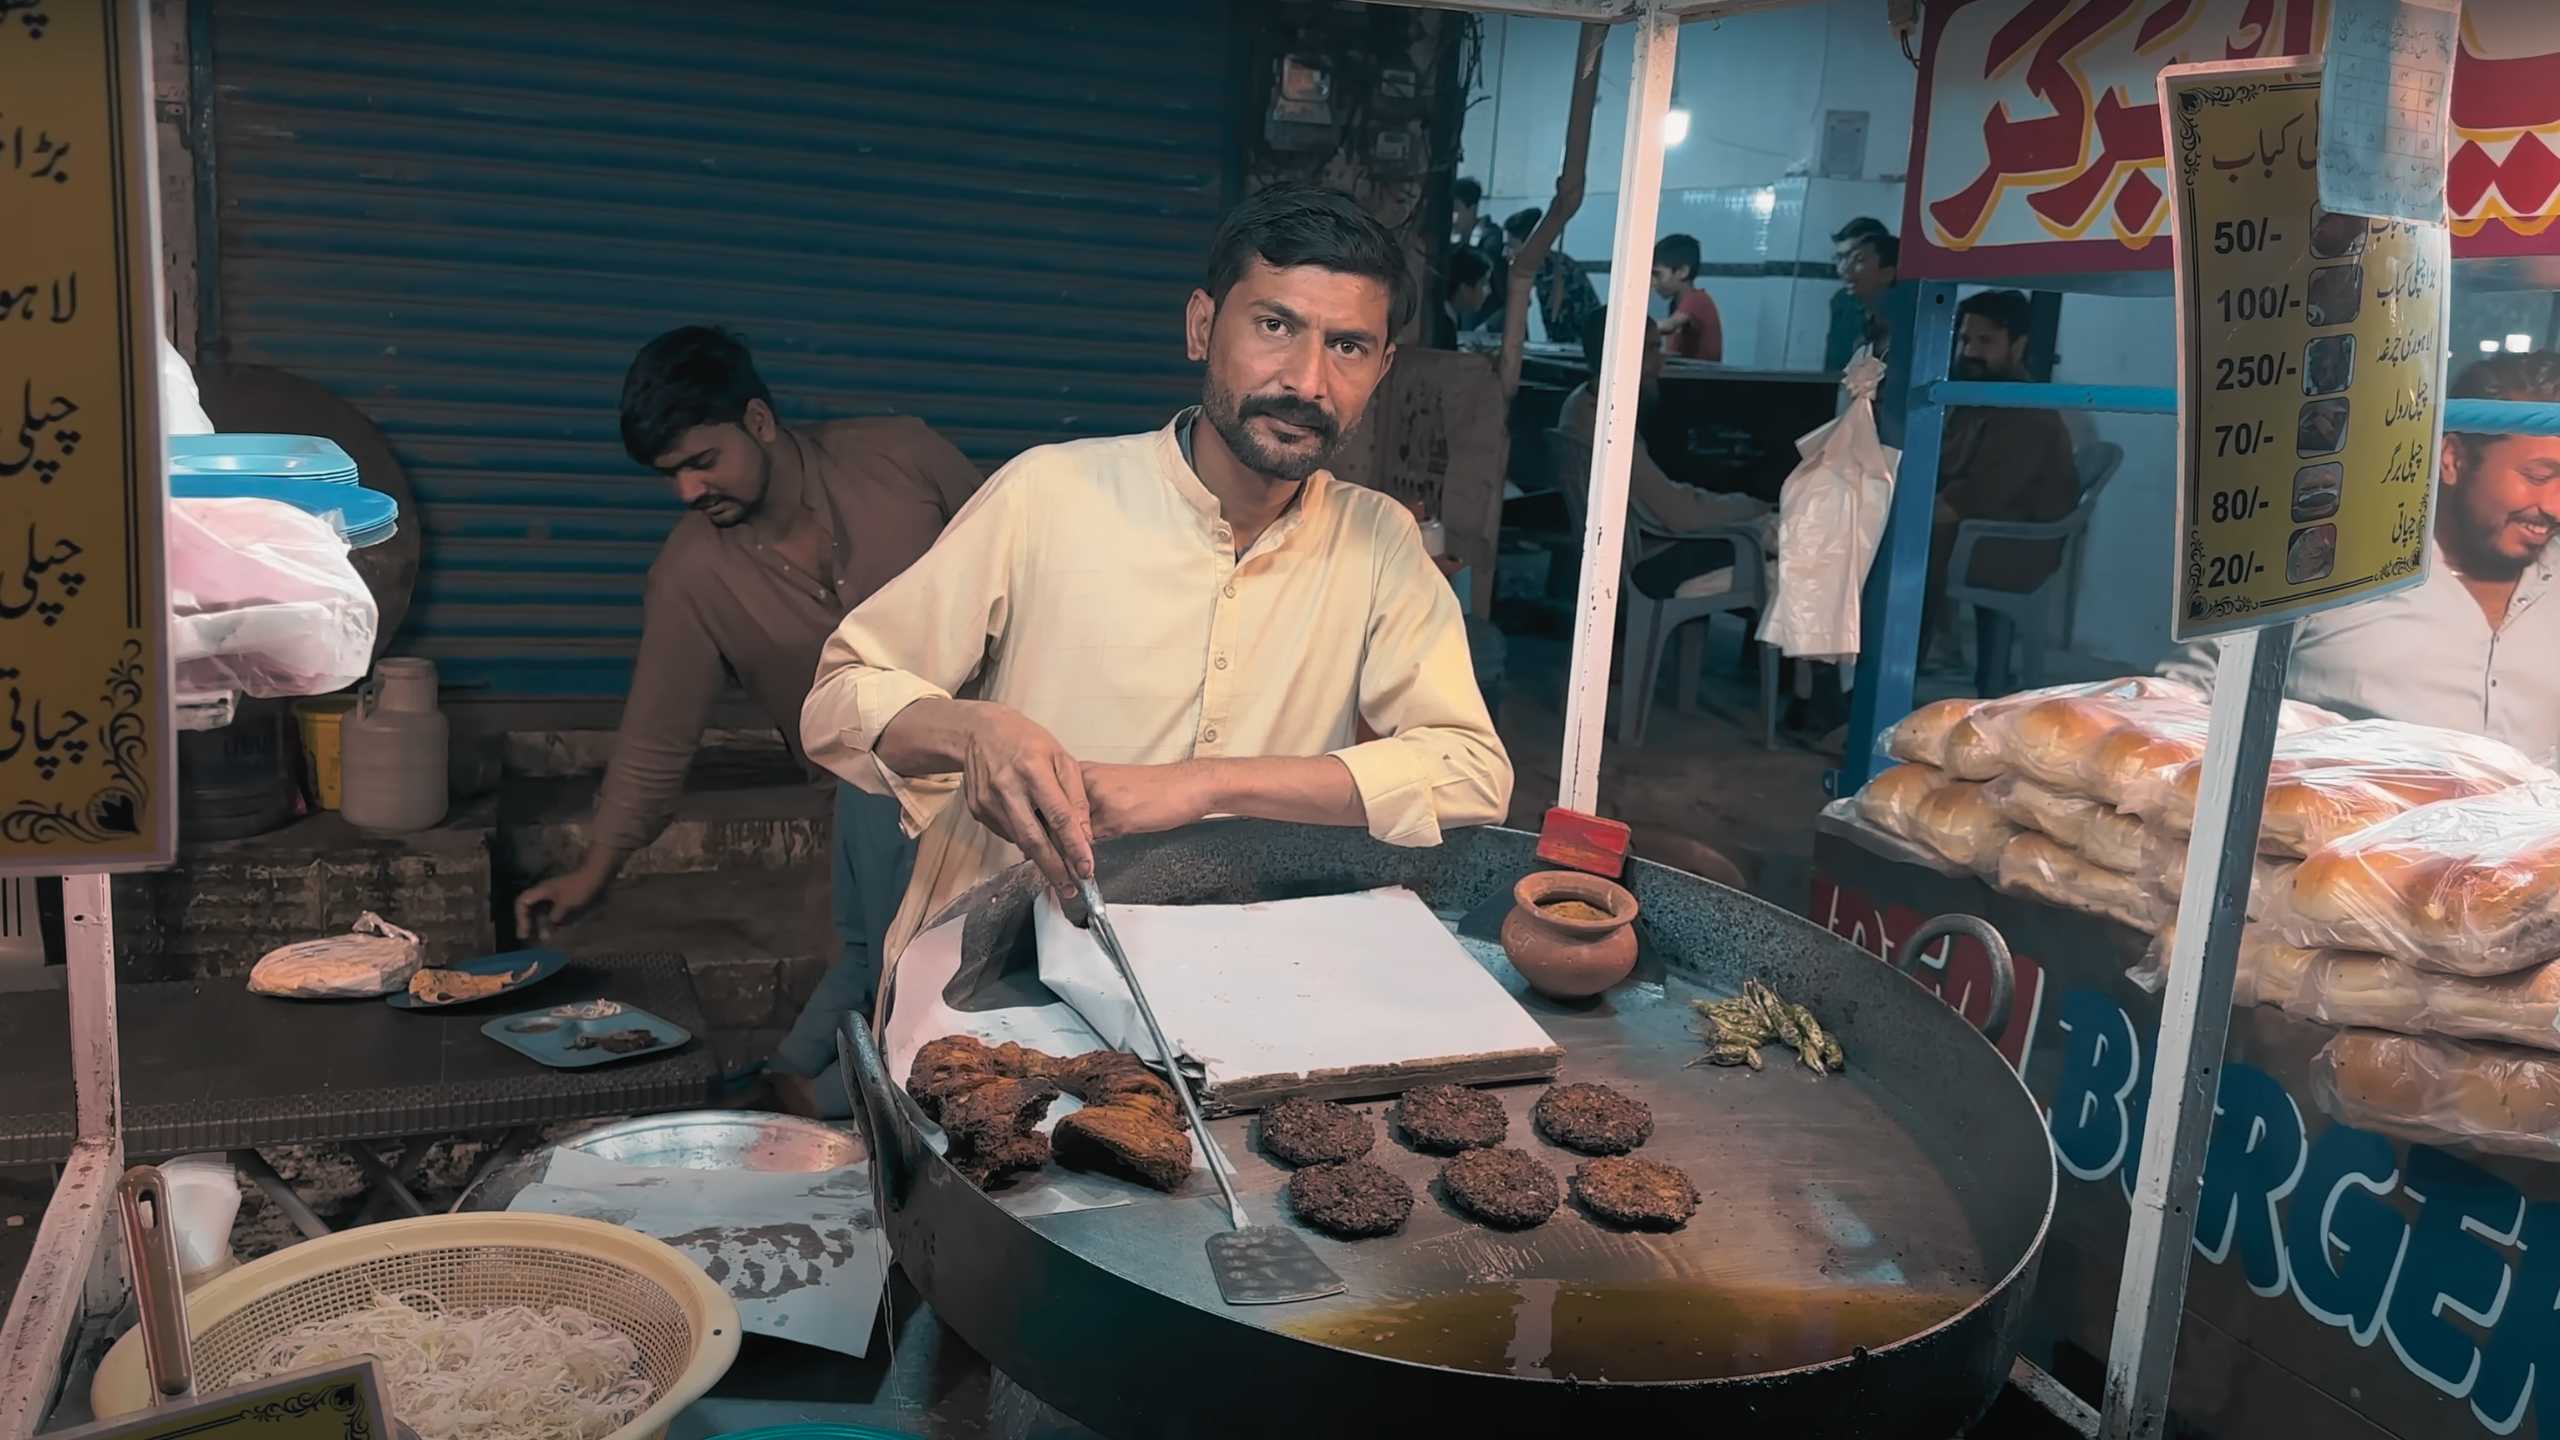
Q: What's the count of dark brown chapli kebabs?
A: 6